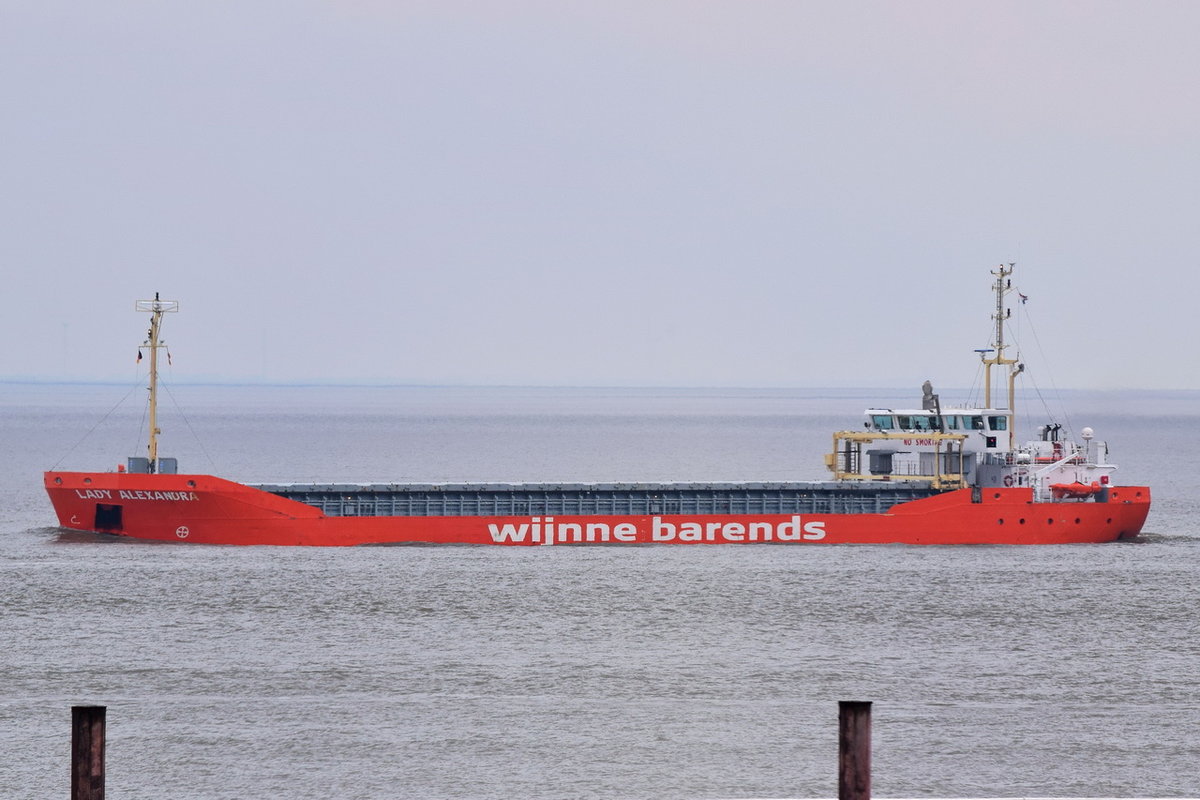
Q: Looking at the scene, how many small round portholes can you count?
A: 11